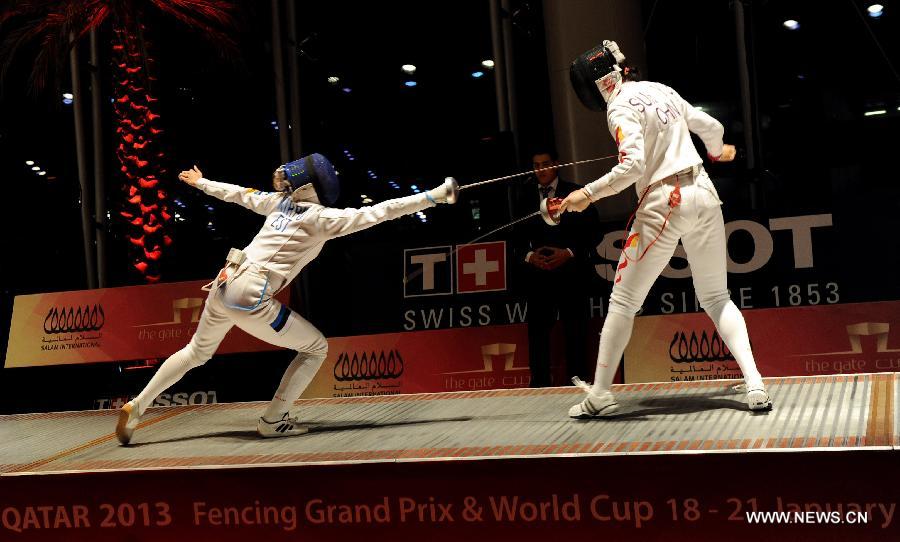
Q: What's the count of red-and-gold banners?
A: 3